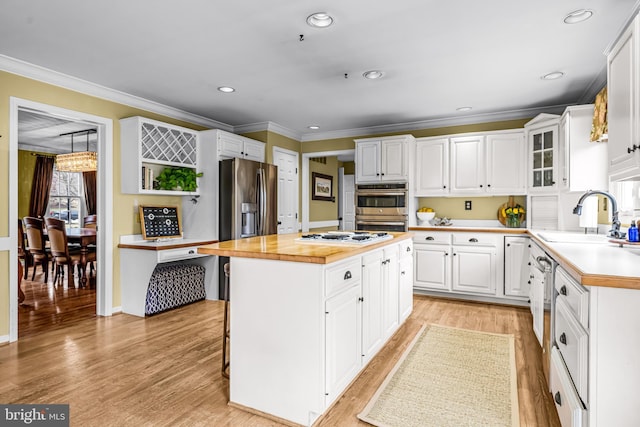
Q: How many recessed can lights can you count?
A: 7